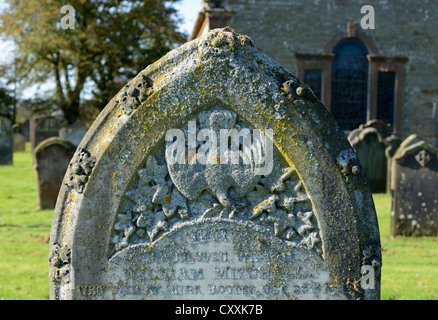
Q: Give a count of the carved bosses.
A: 7